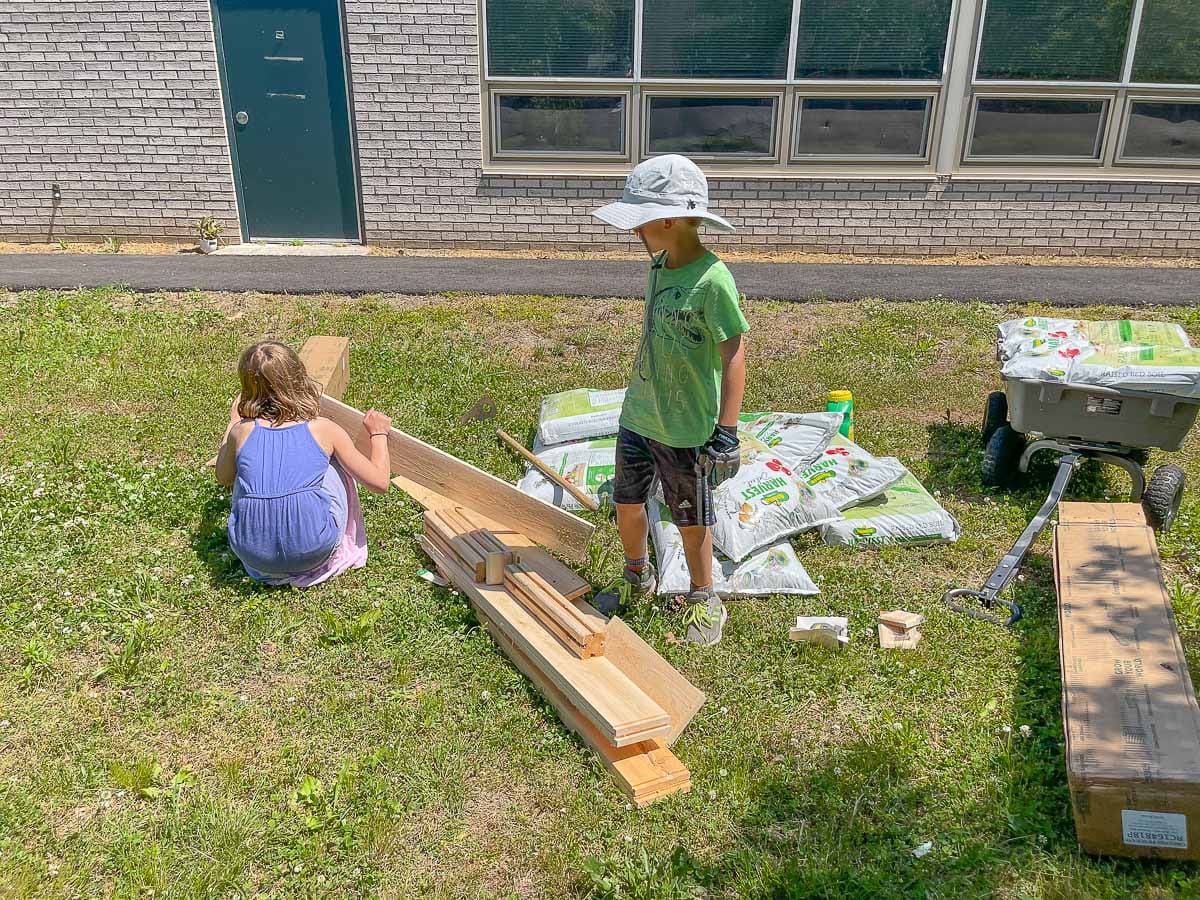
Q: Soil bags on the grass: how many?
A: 7